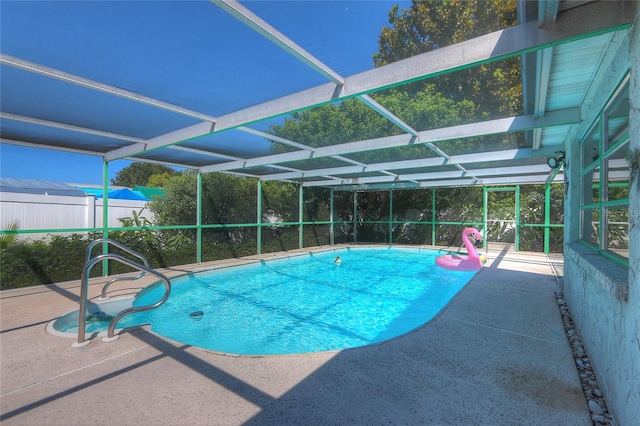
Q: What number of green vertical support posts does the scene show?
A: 11